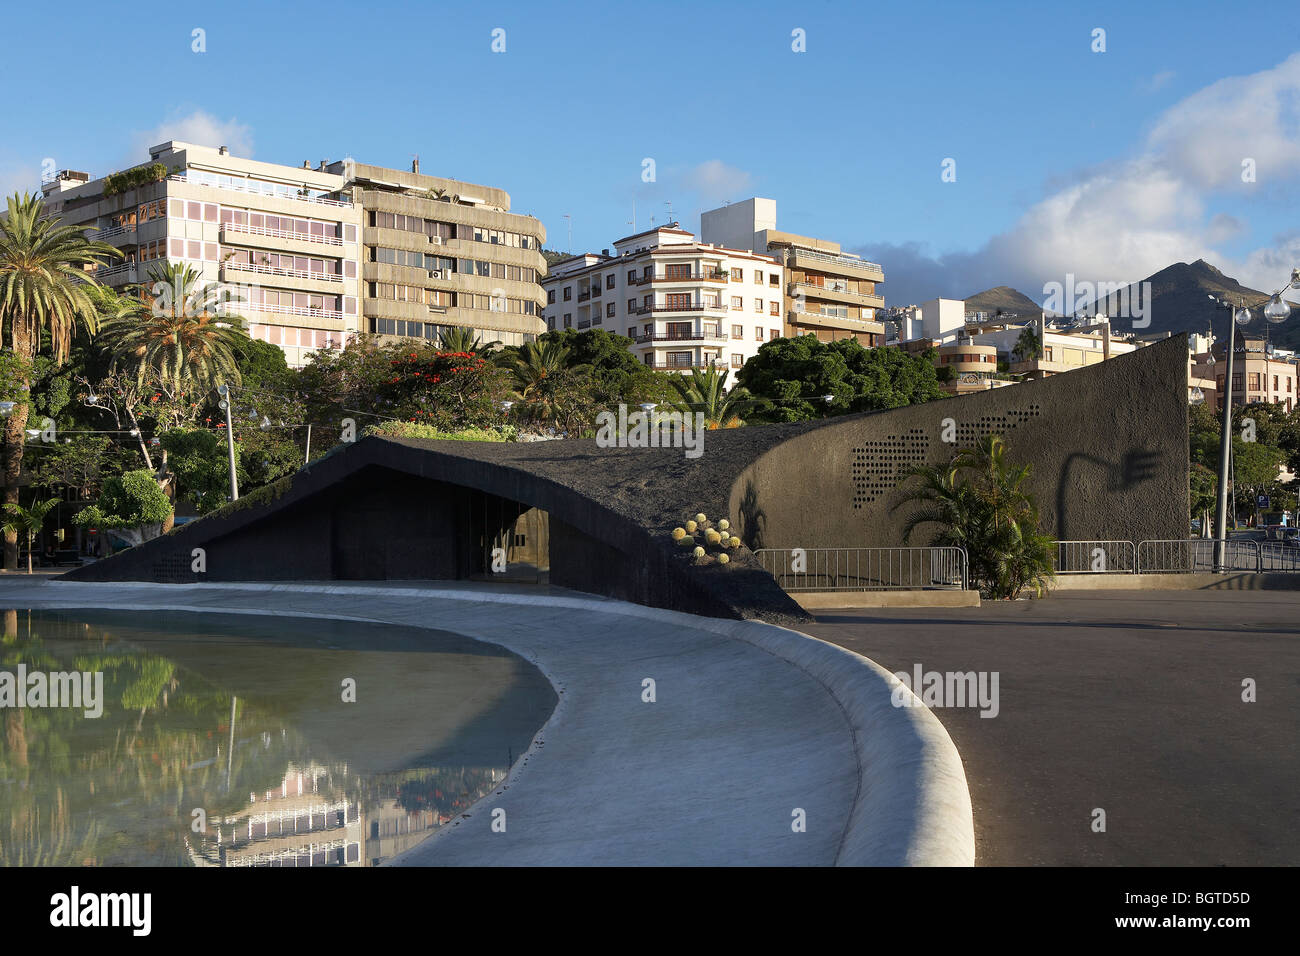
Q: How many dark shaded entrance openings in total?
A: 1